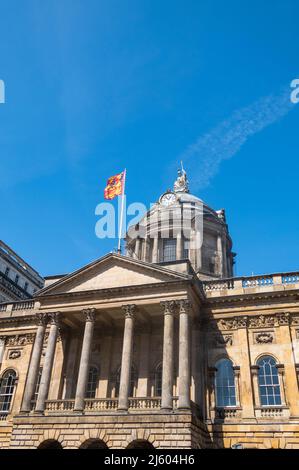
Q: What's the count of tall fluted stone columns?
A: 6